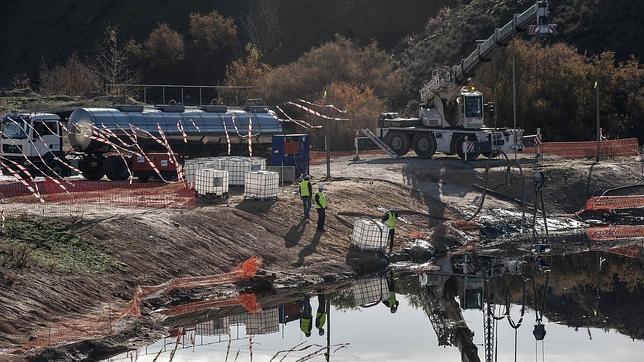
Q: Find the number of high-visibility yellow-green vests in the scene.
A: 3